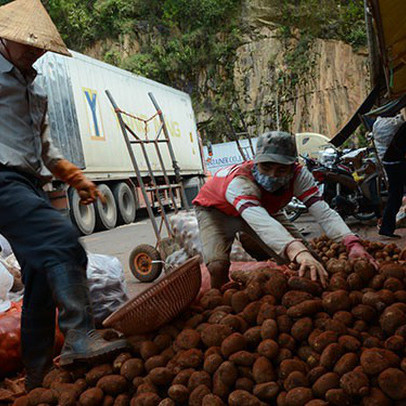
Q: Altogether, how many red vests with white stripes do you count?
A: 1